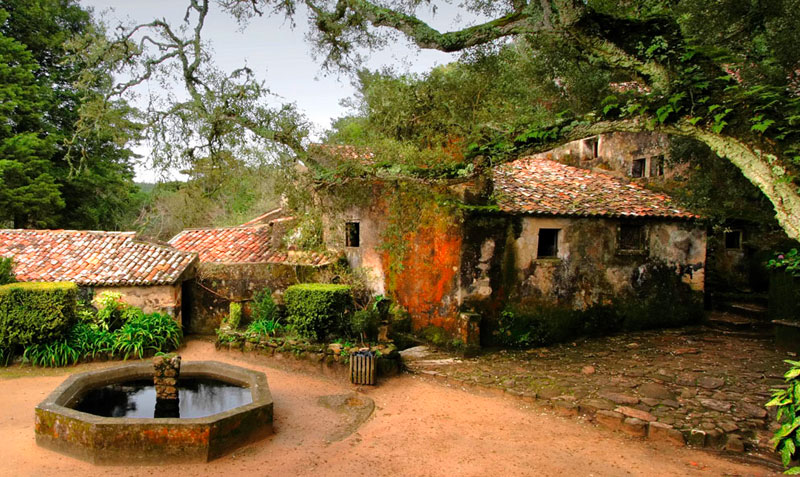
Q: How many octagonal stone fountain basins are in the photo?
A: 1